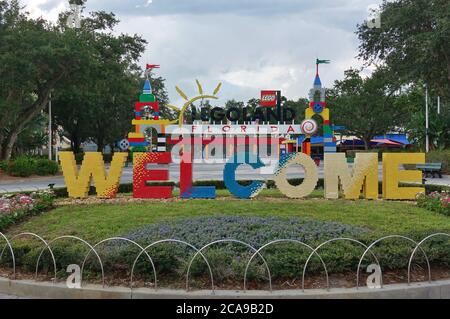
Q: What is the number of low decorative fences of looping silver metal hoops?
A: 1